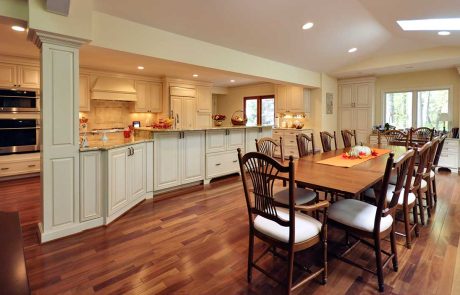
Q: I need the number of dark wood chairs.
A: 11